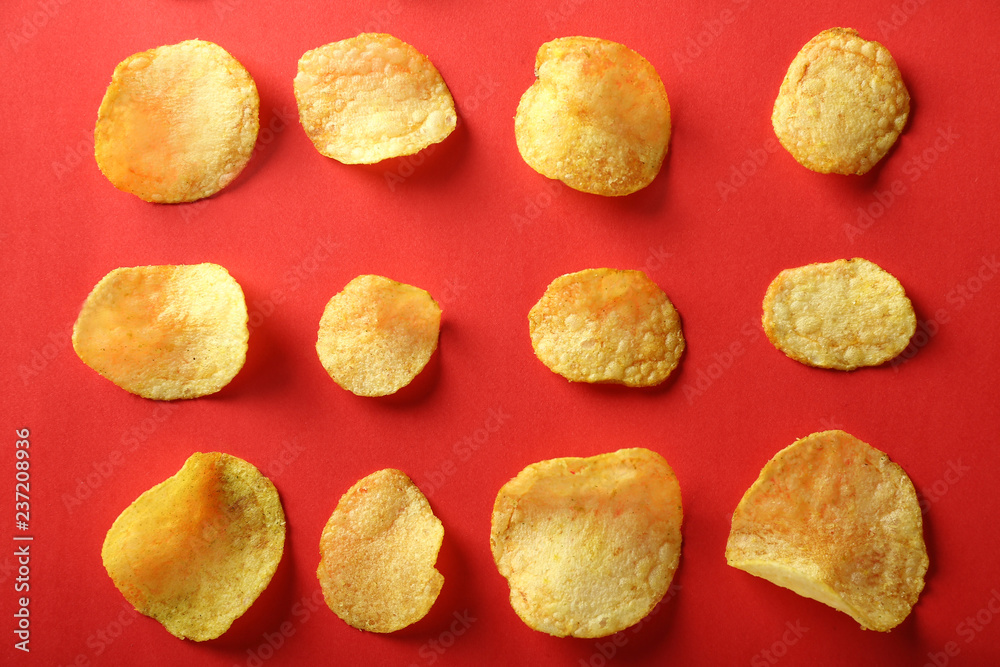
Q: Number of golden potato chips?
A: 12